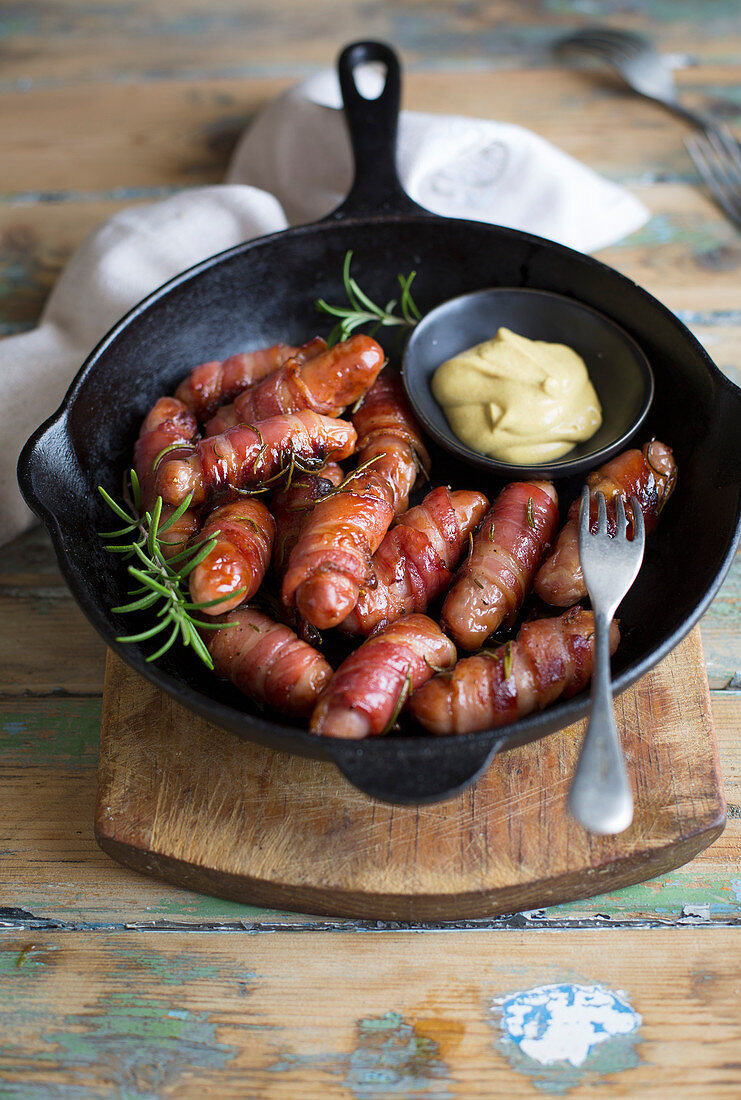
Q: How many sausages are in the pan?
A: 14